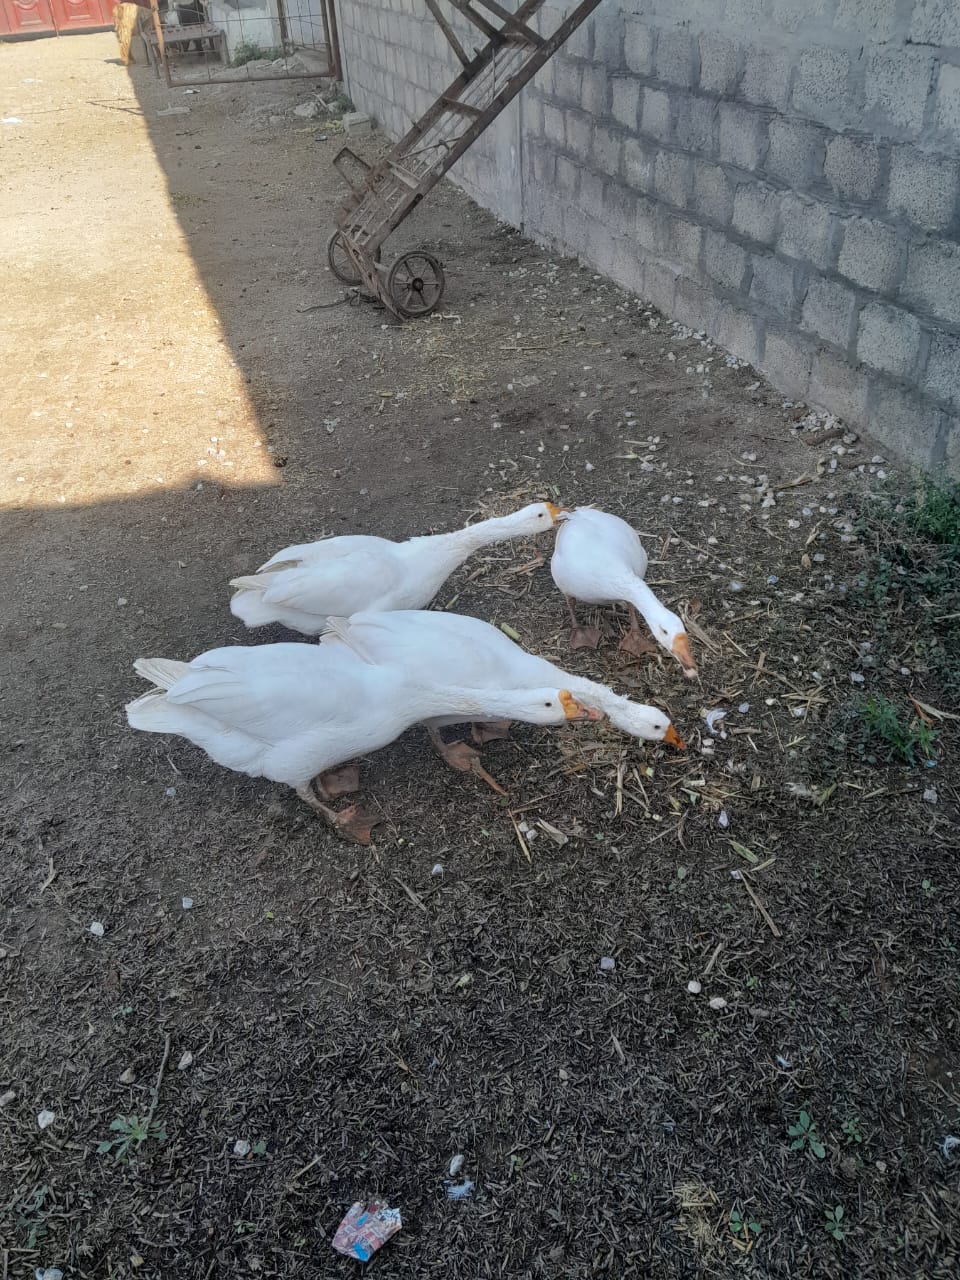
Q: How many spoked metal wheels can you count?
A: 2